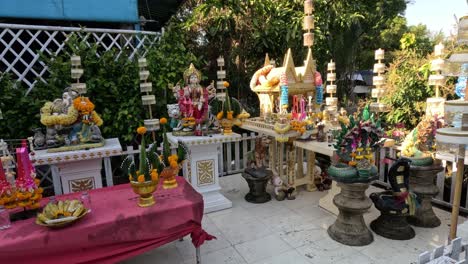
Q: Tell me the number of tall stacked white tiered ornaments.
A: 7